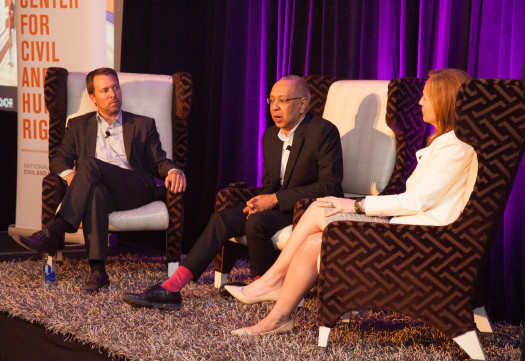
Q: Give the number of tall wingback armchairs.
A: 3